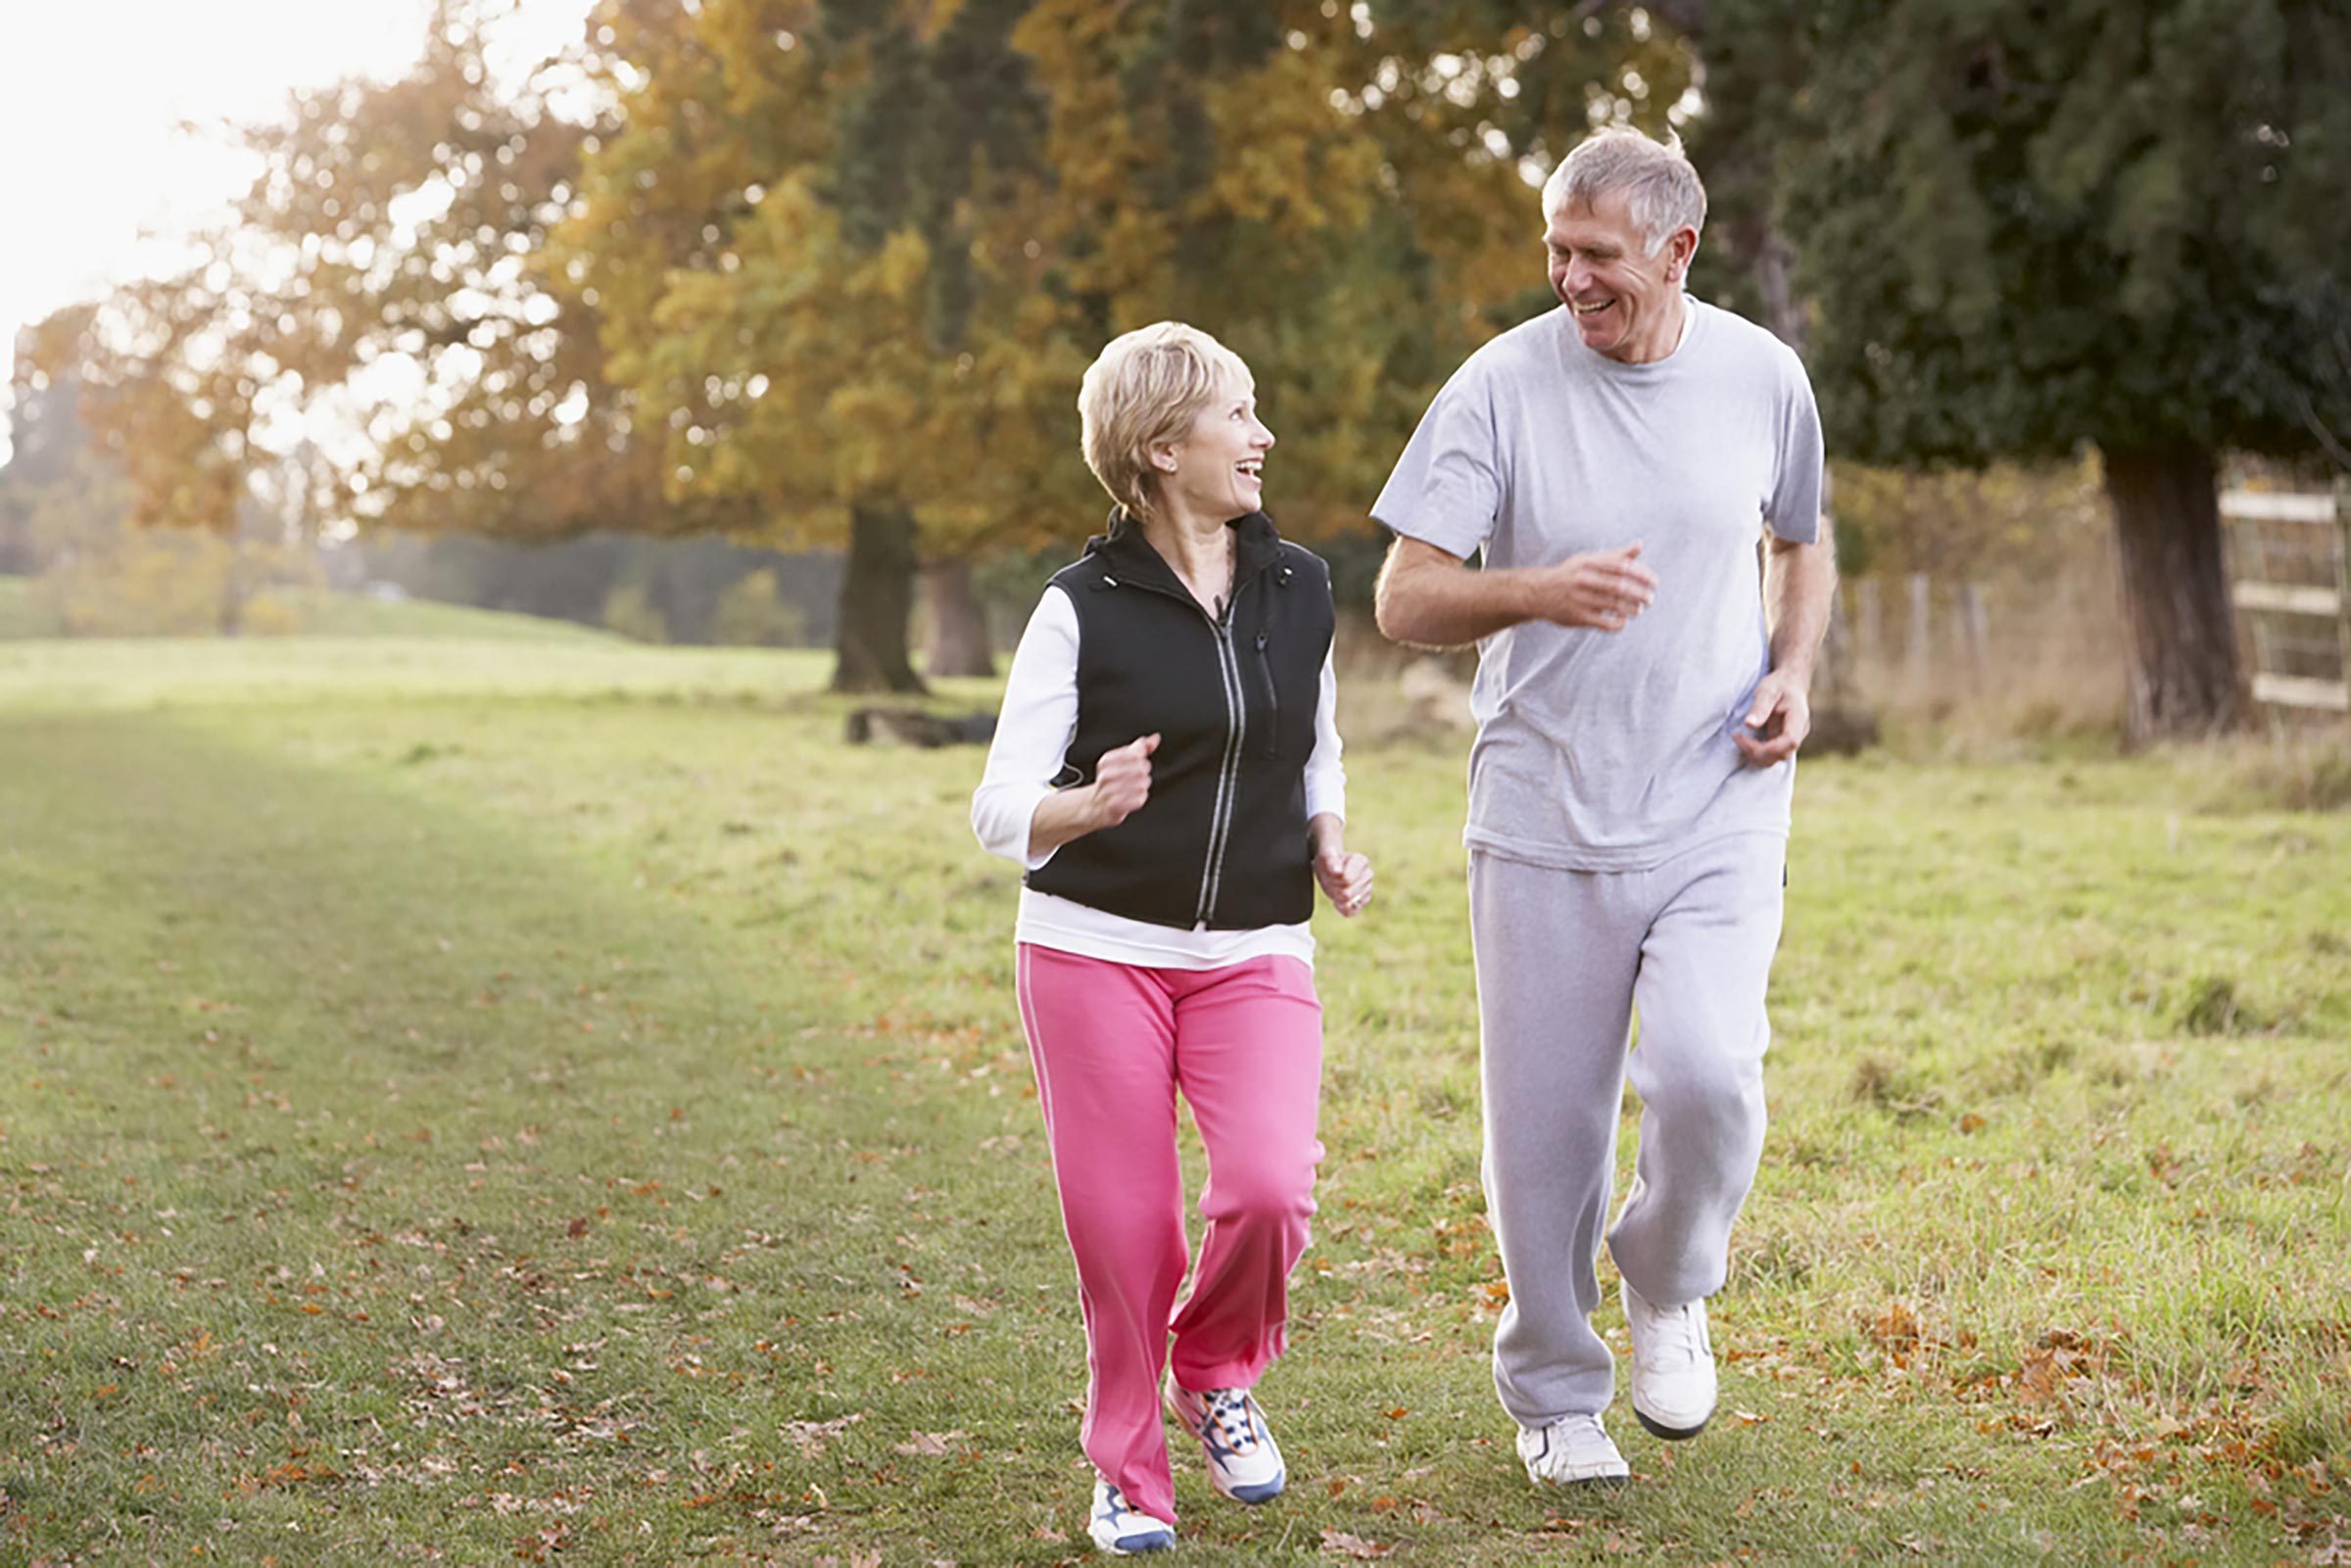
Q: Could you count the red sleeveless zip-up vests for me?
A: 0